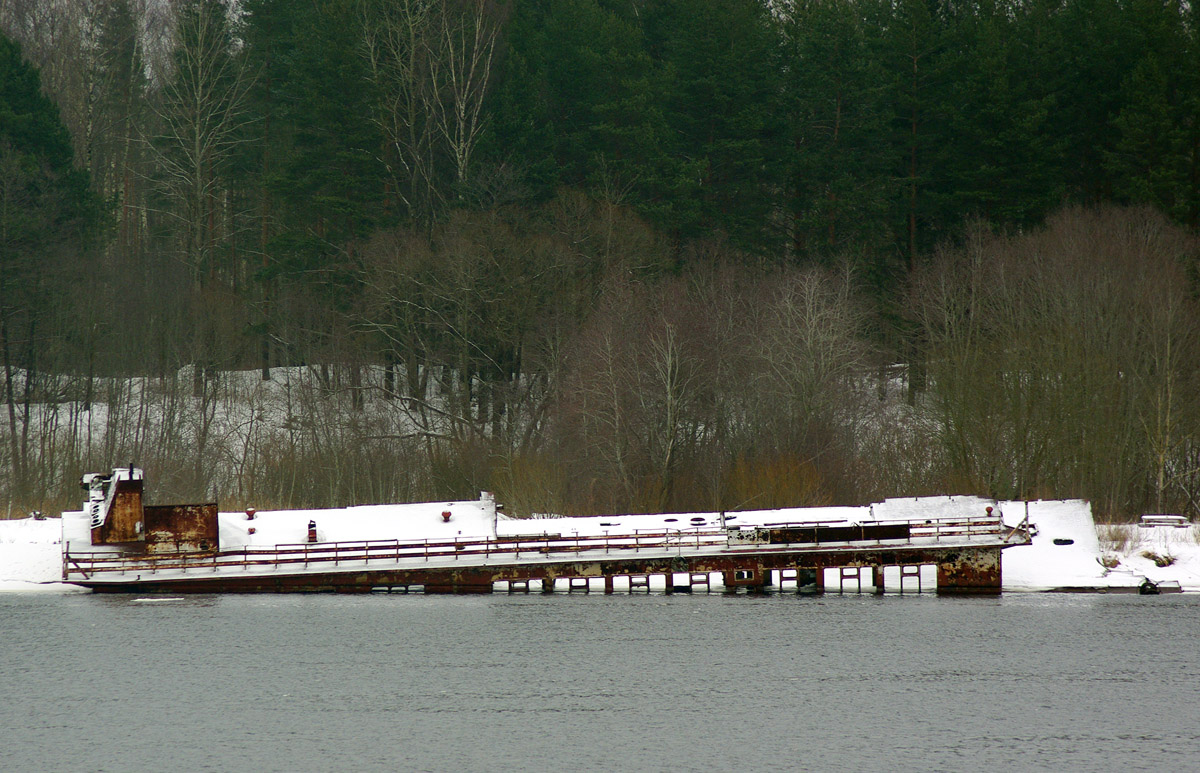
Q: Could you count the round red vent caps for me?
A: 4